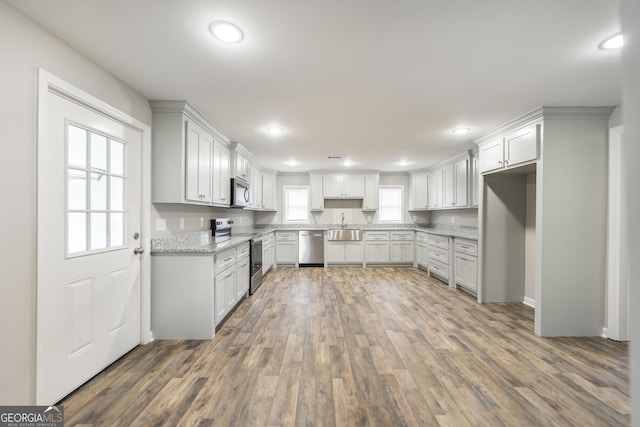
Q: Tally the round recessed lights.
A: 7